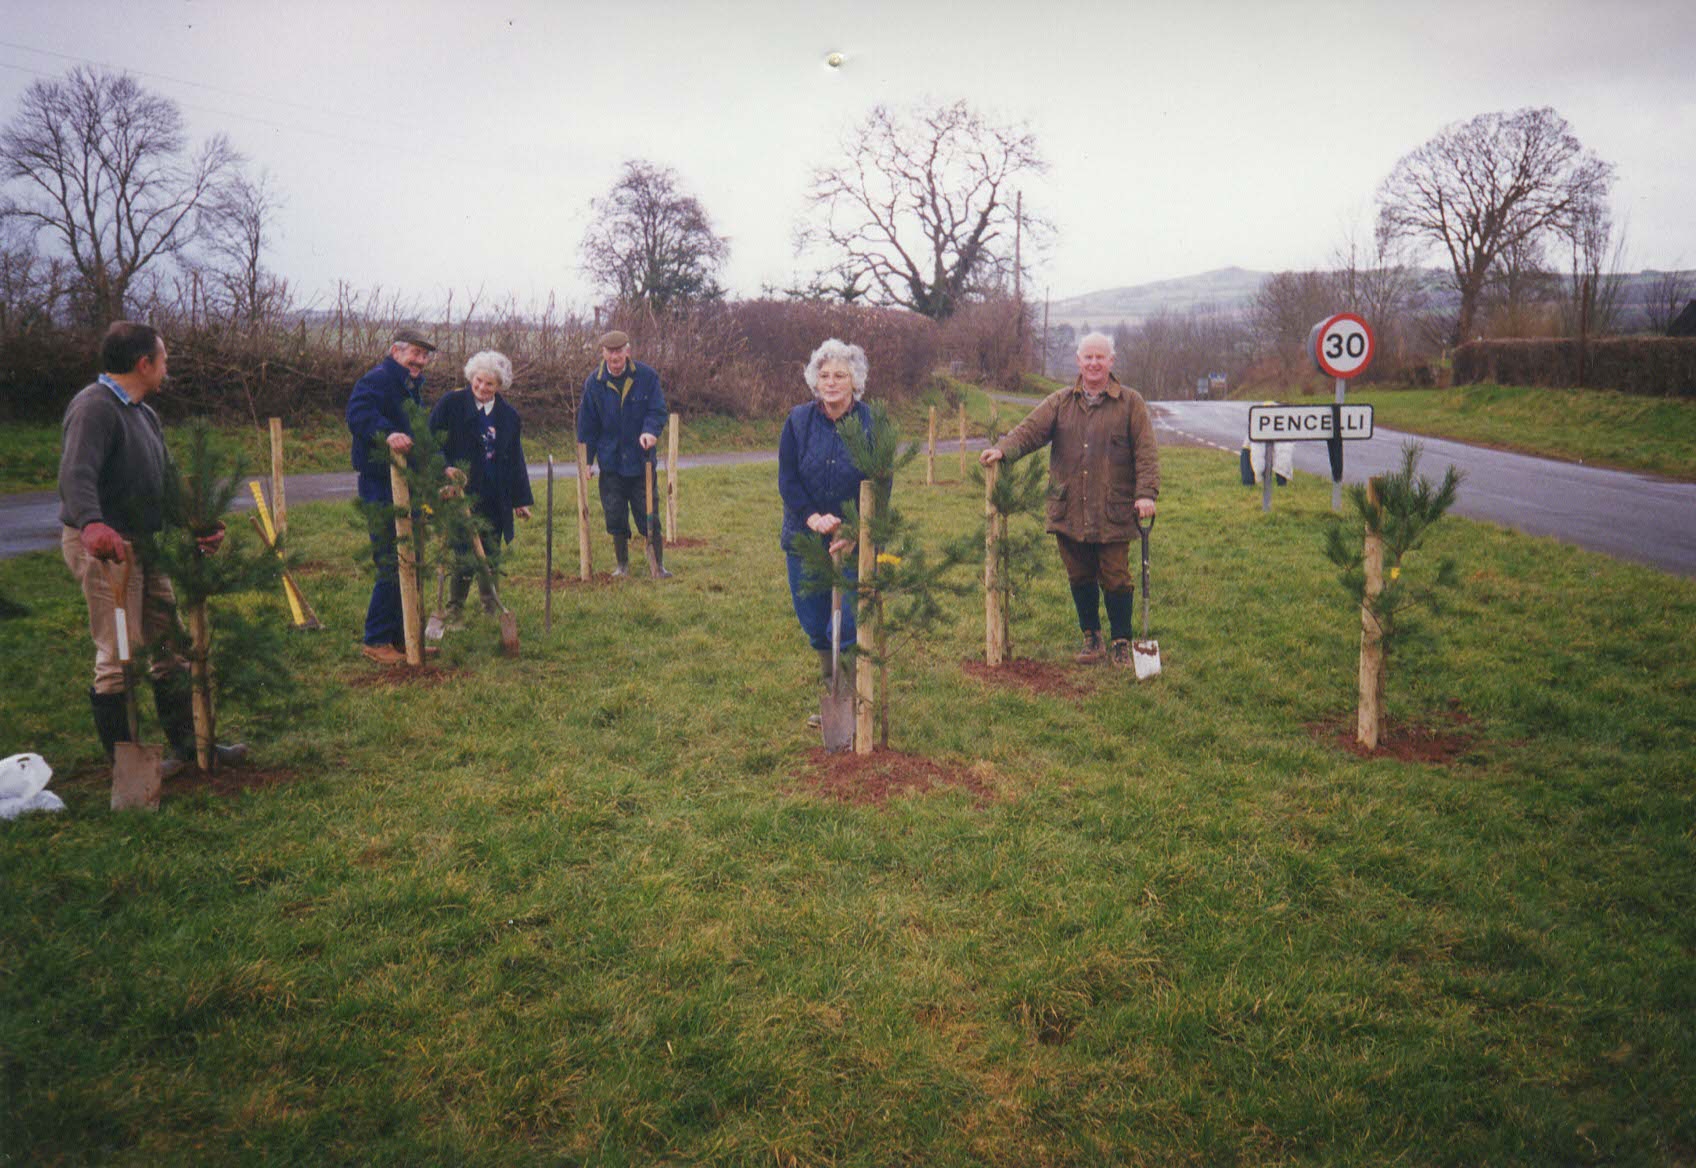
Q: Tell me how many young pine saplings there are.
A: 5